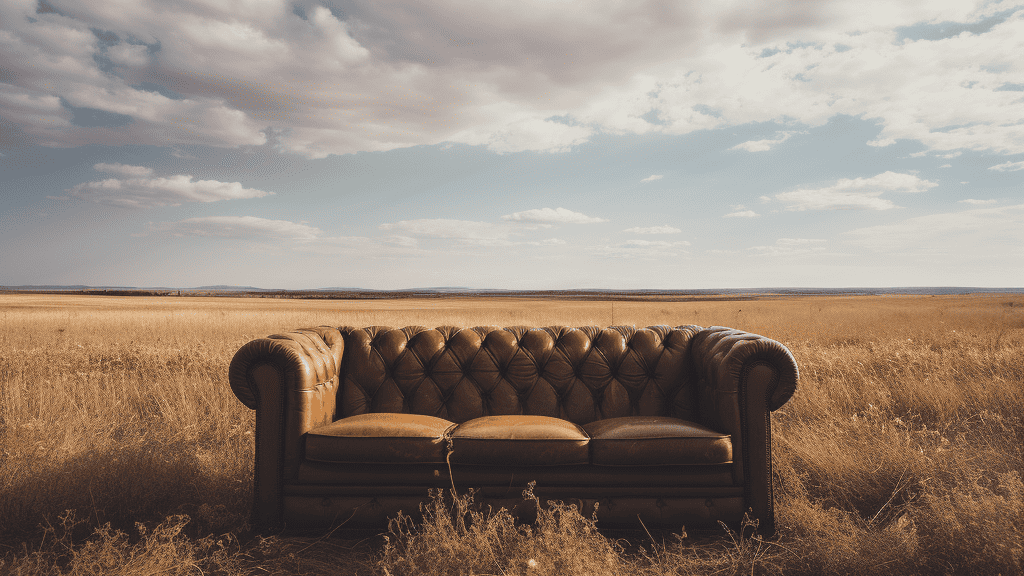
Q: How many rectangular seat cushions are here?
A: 3